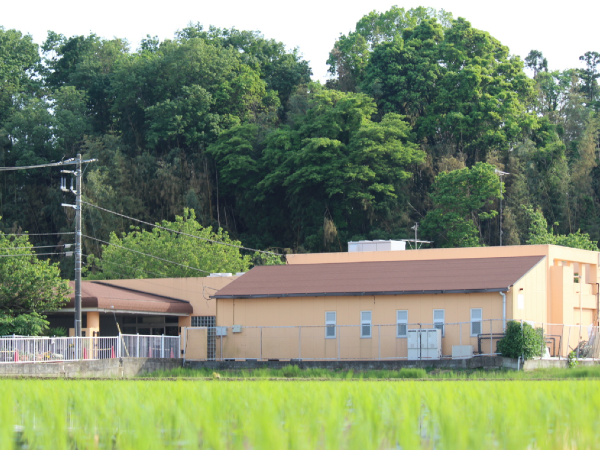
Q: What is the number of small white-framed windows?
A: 5